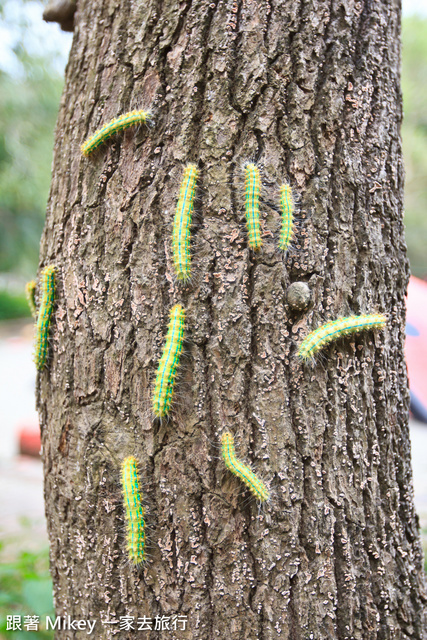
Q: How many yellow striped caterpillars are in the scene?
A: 10